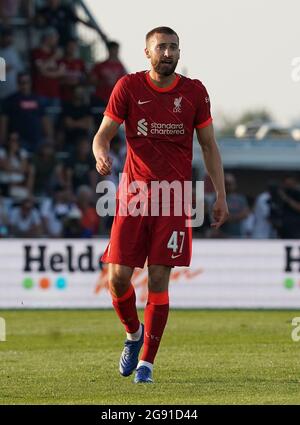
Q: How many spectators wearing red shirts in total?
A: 4